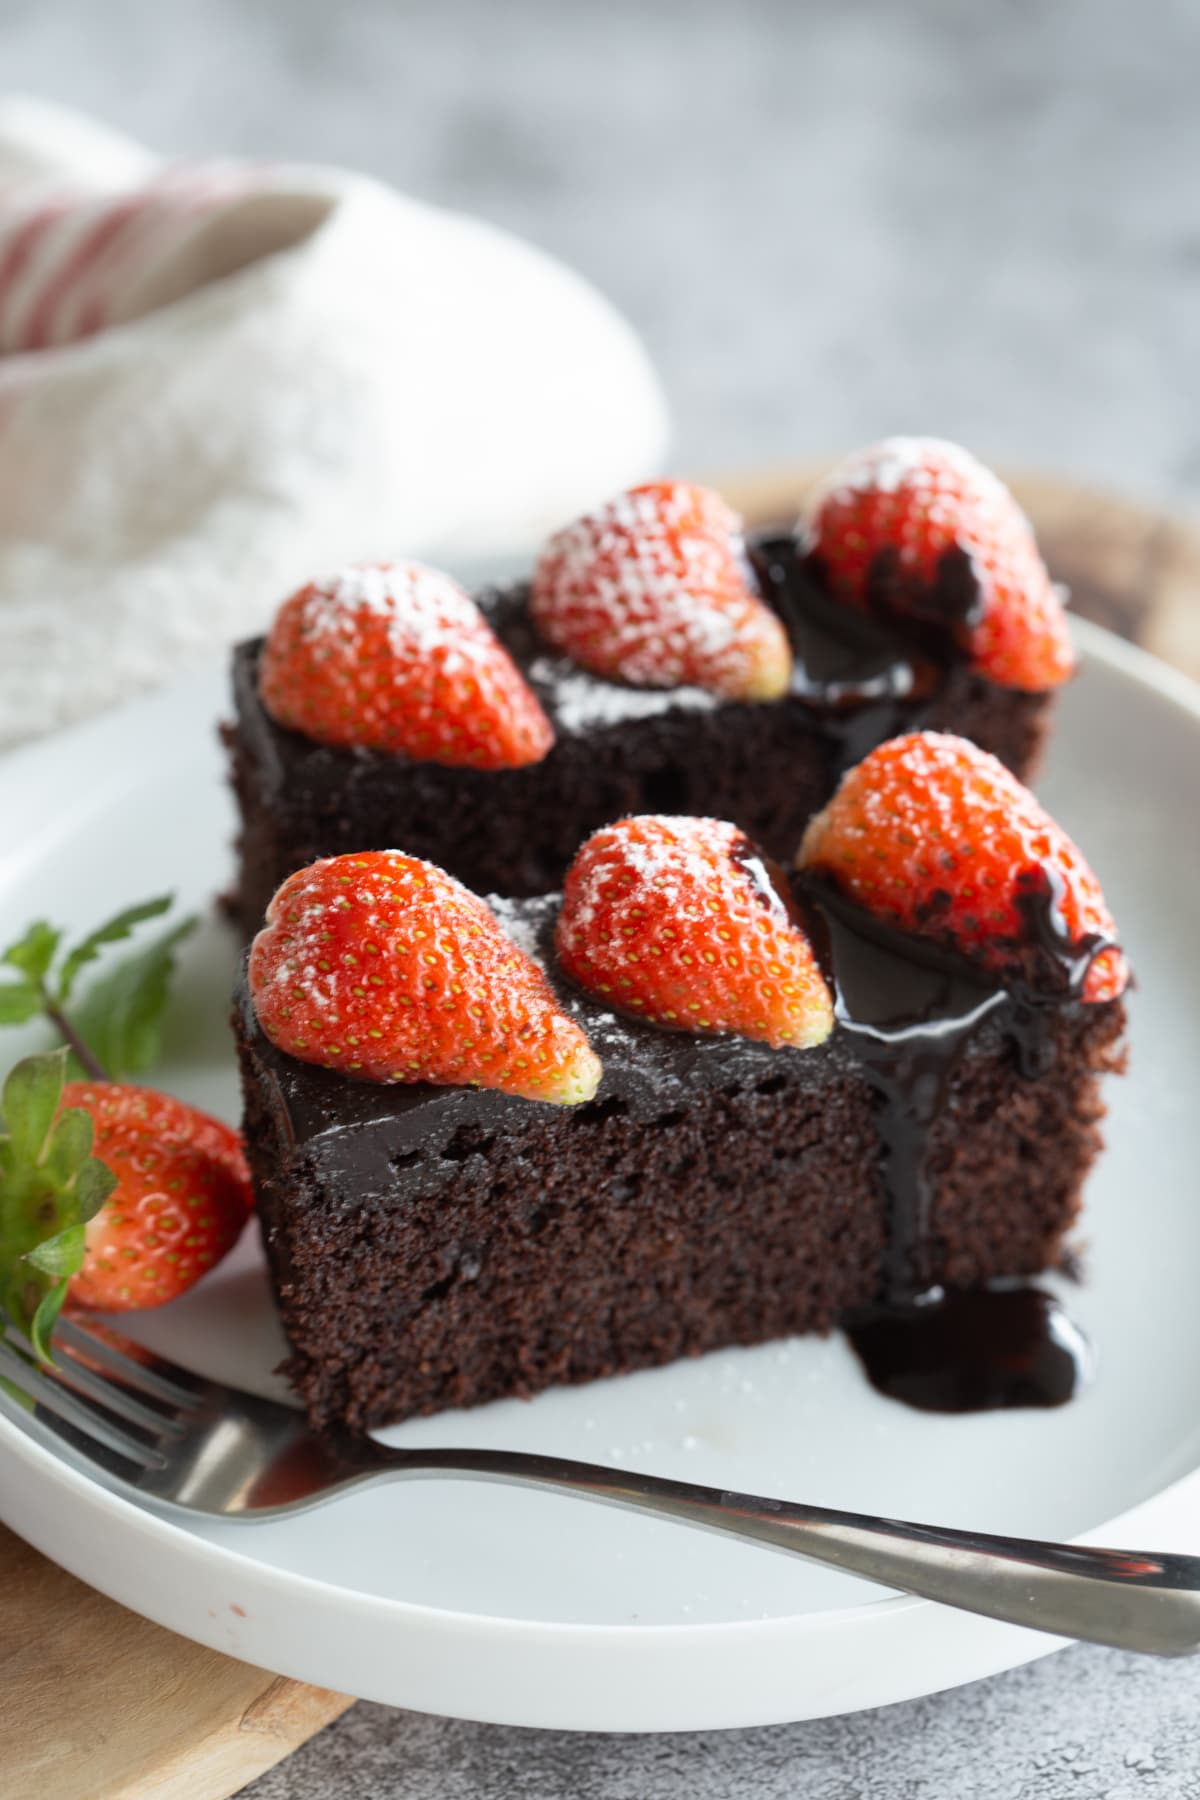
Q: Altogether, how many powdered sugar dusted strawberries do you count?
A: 6